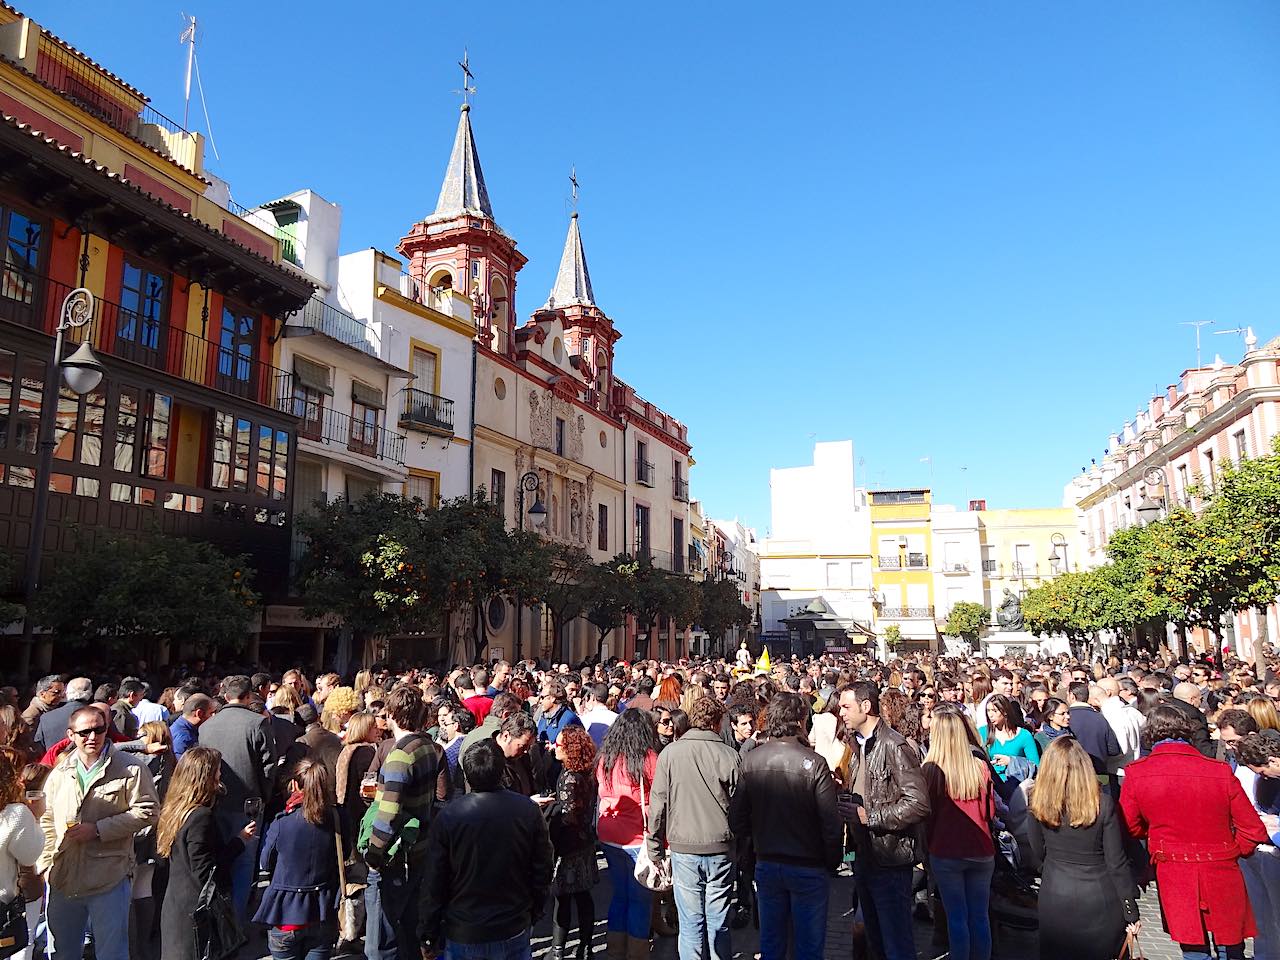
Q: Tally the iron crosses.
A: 2